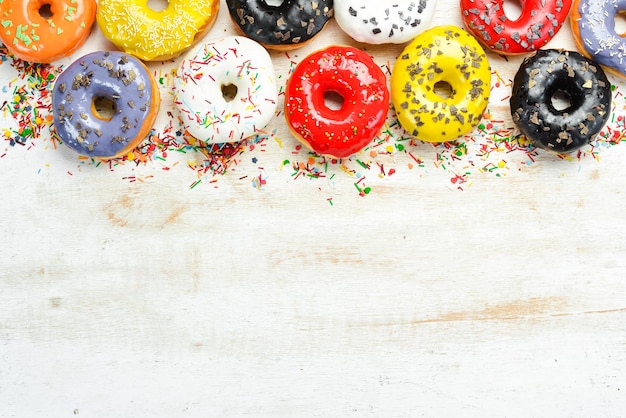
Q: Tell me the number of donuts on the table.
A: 11